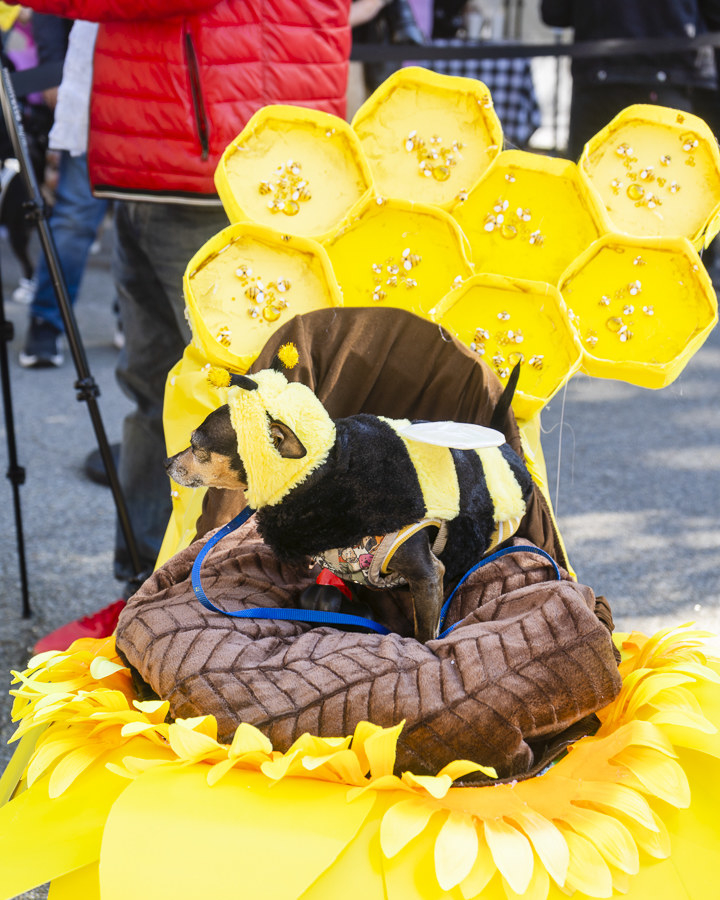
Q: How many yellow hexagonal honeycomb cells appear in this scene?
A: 8